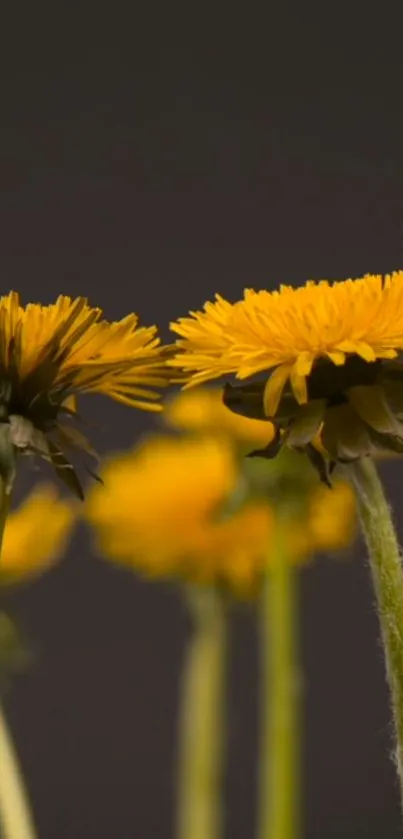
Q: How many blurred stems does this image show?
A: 3